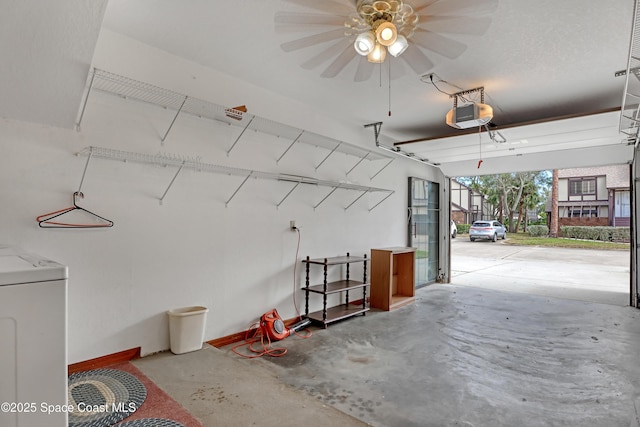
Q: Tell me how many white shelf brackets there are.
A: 14